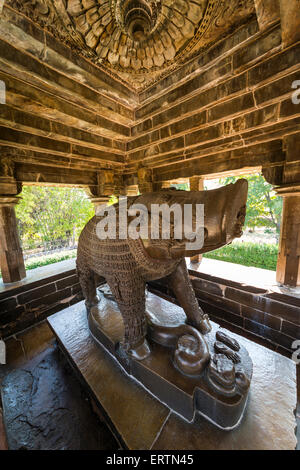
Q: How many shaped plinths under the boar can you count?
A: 1